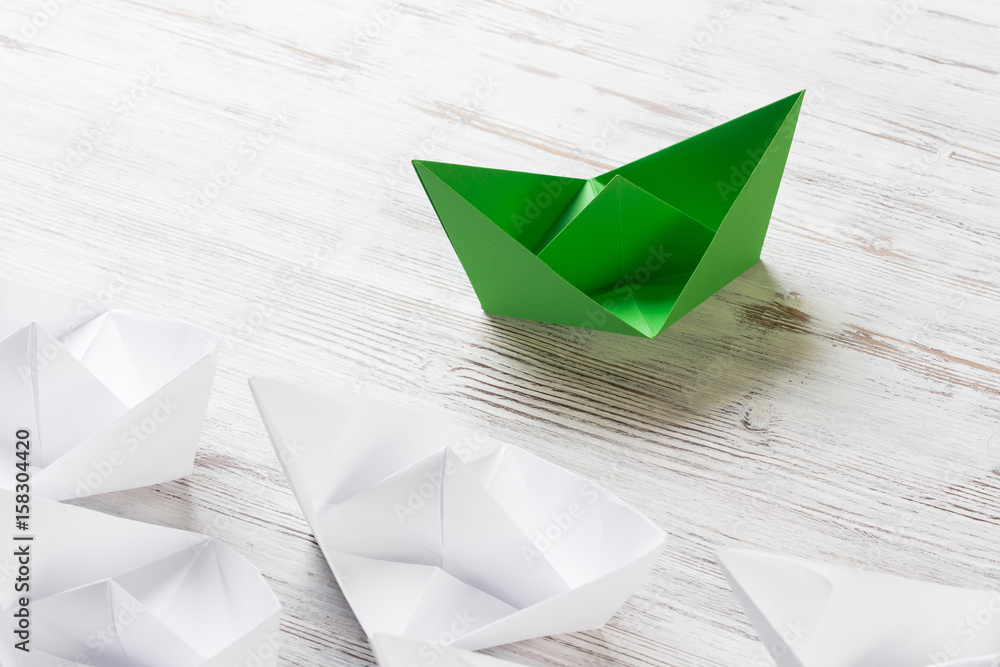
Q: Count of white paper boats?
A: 5